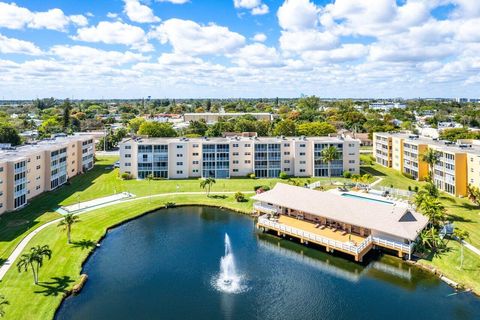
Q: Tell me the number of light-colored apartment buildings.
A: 3